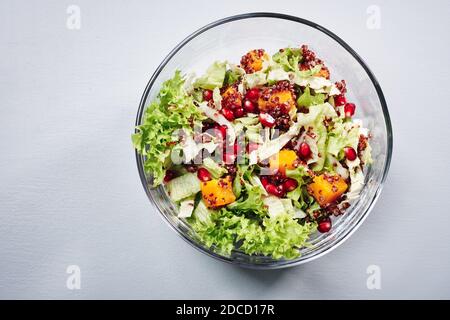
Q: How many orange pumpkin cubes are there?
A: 7